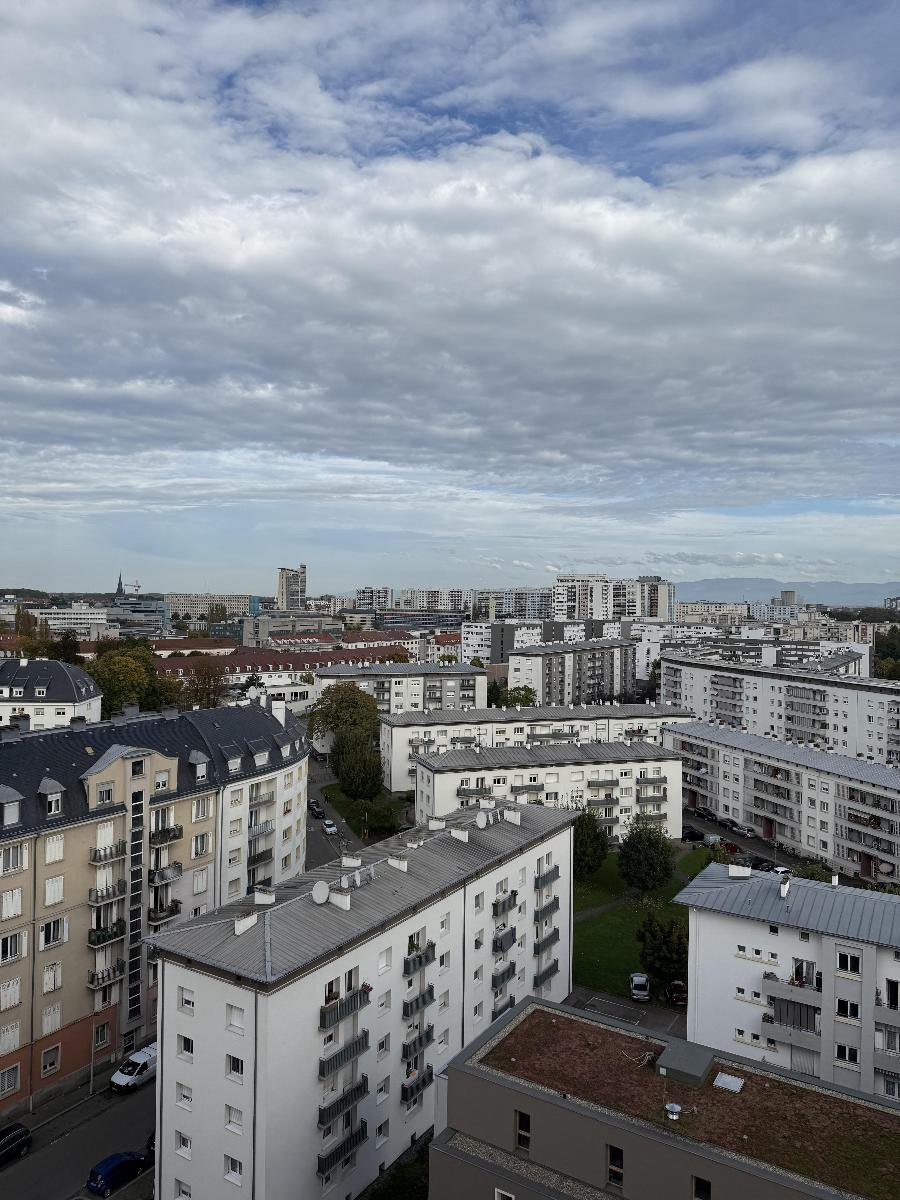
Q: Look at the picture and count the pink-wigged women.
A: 0